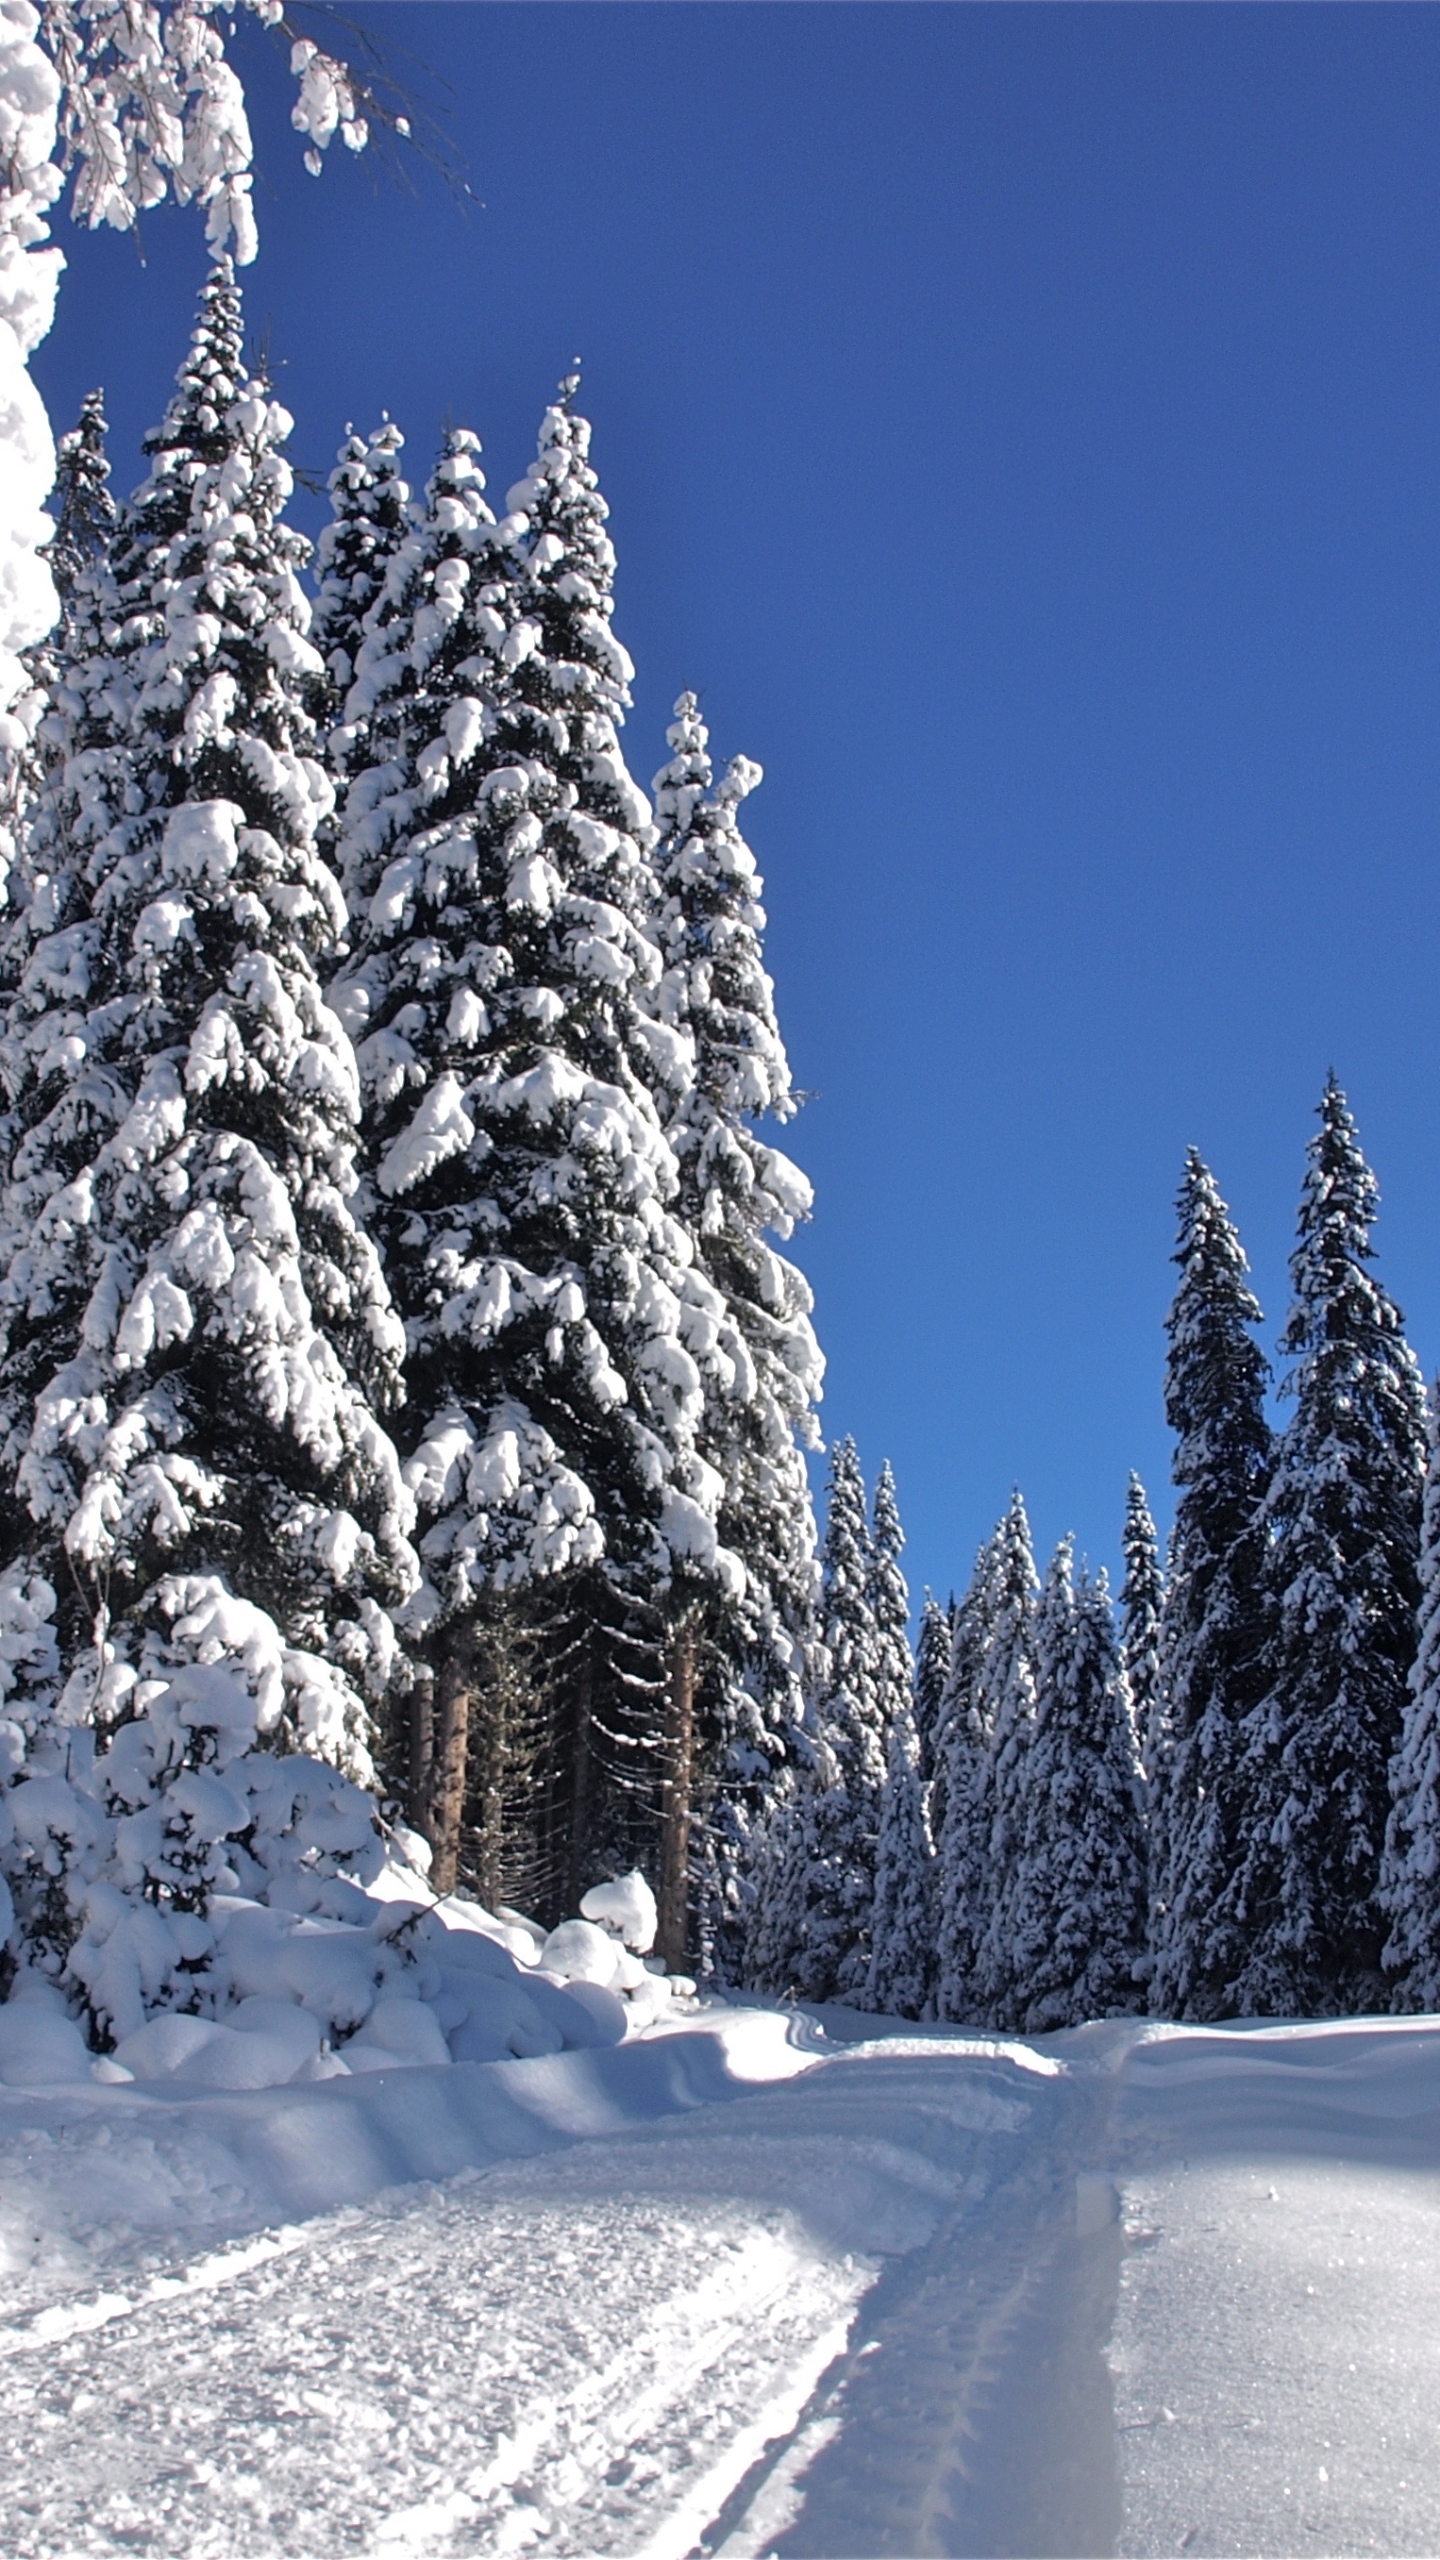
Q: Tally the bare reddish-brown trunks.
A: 3